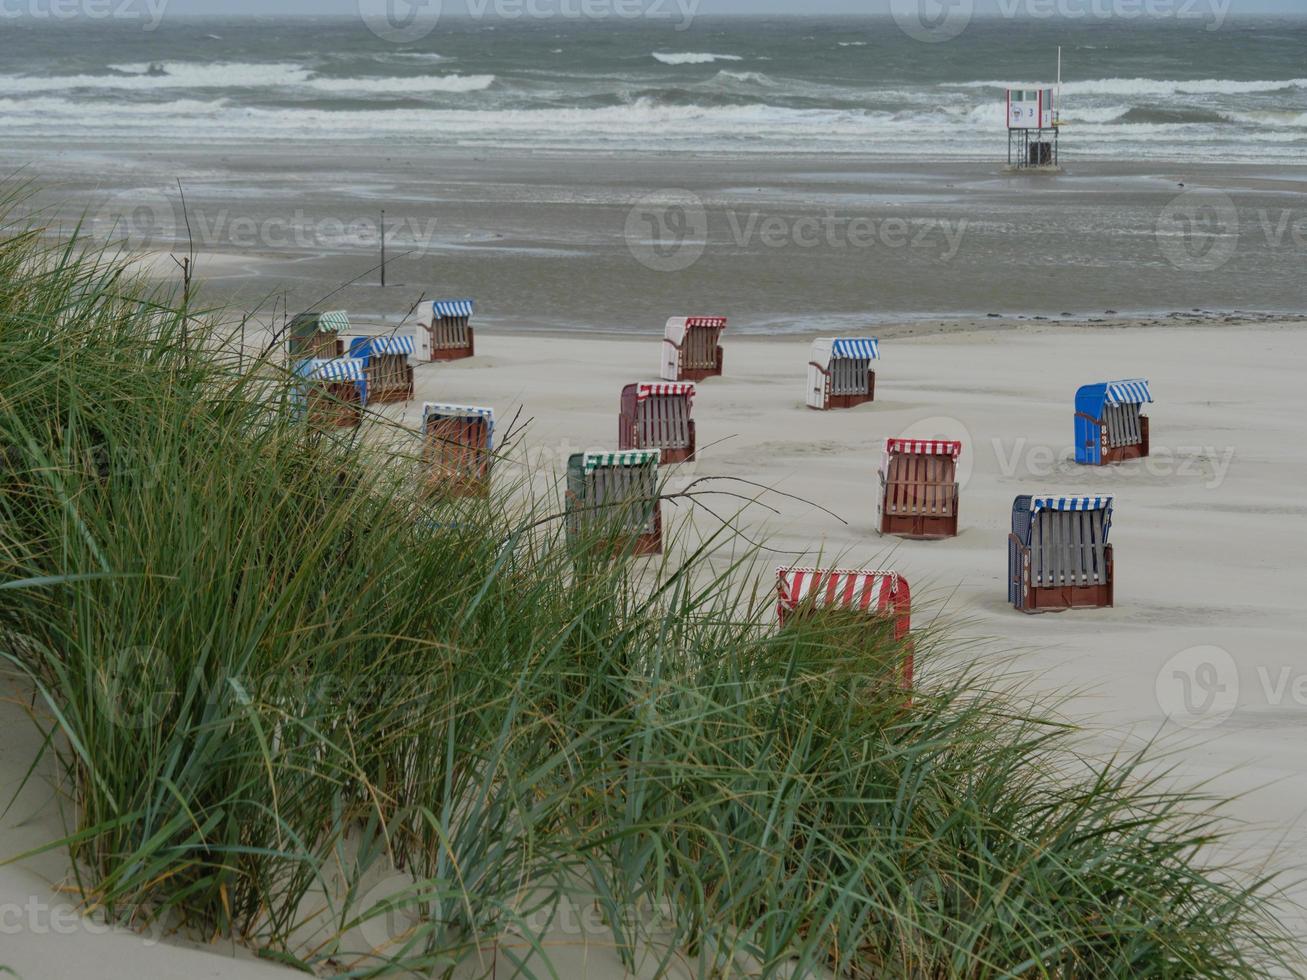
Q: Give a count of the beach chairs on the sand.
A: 13